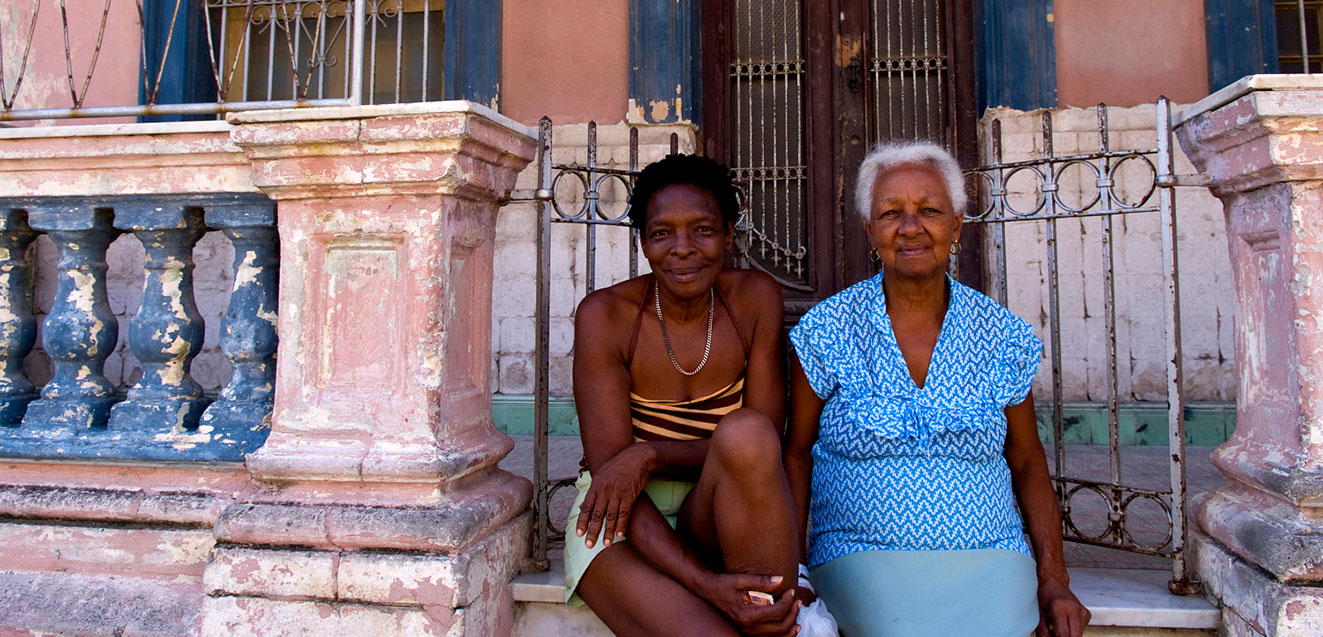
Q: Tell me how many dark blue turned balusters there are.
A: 4